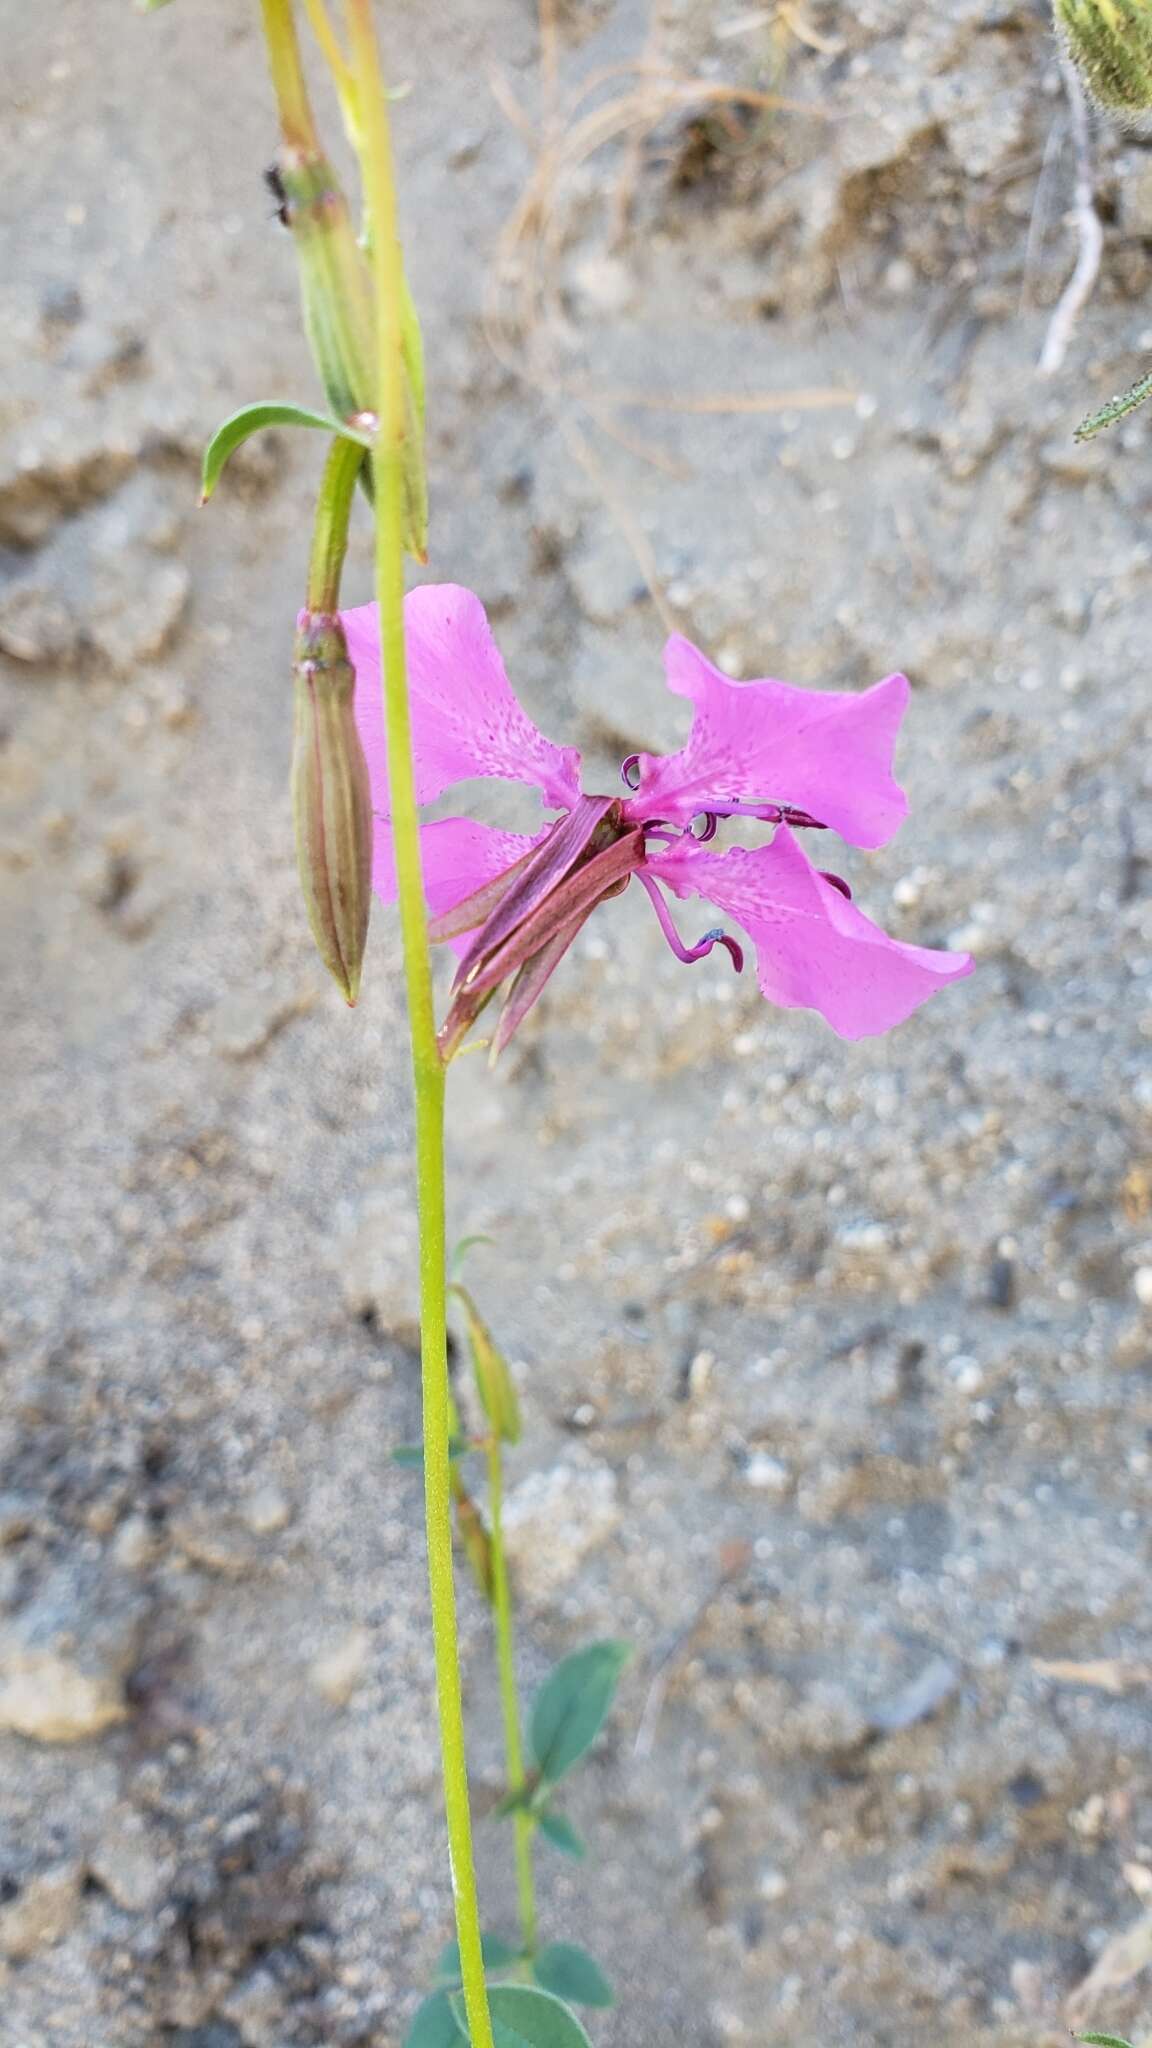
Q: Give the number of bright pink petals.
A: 4